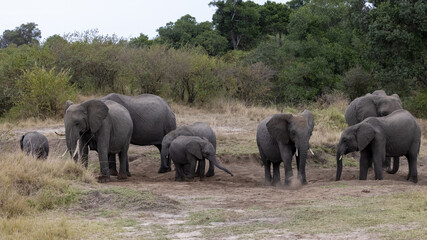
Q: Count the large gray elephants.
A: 5